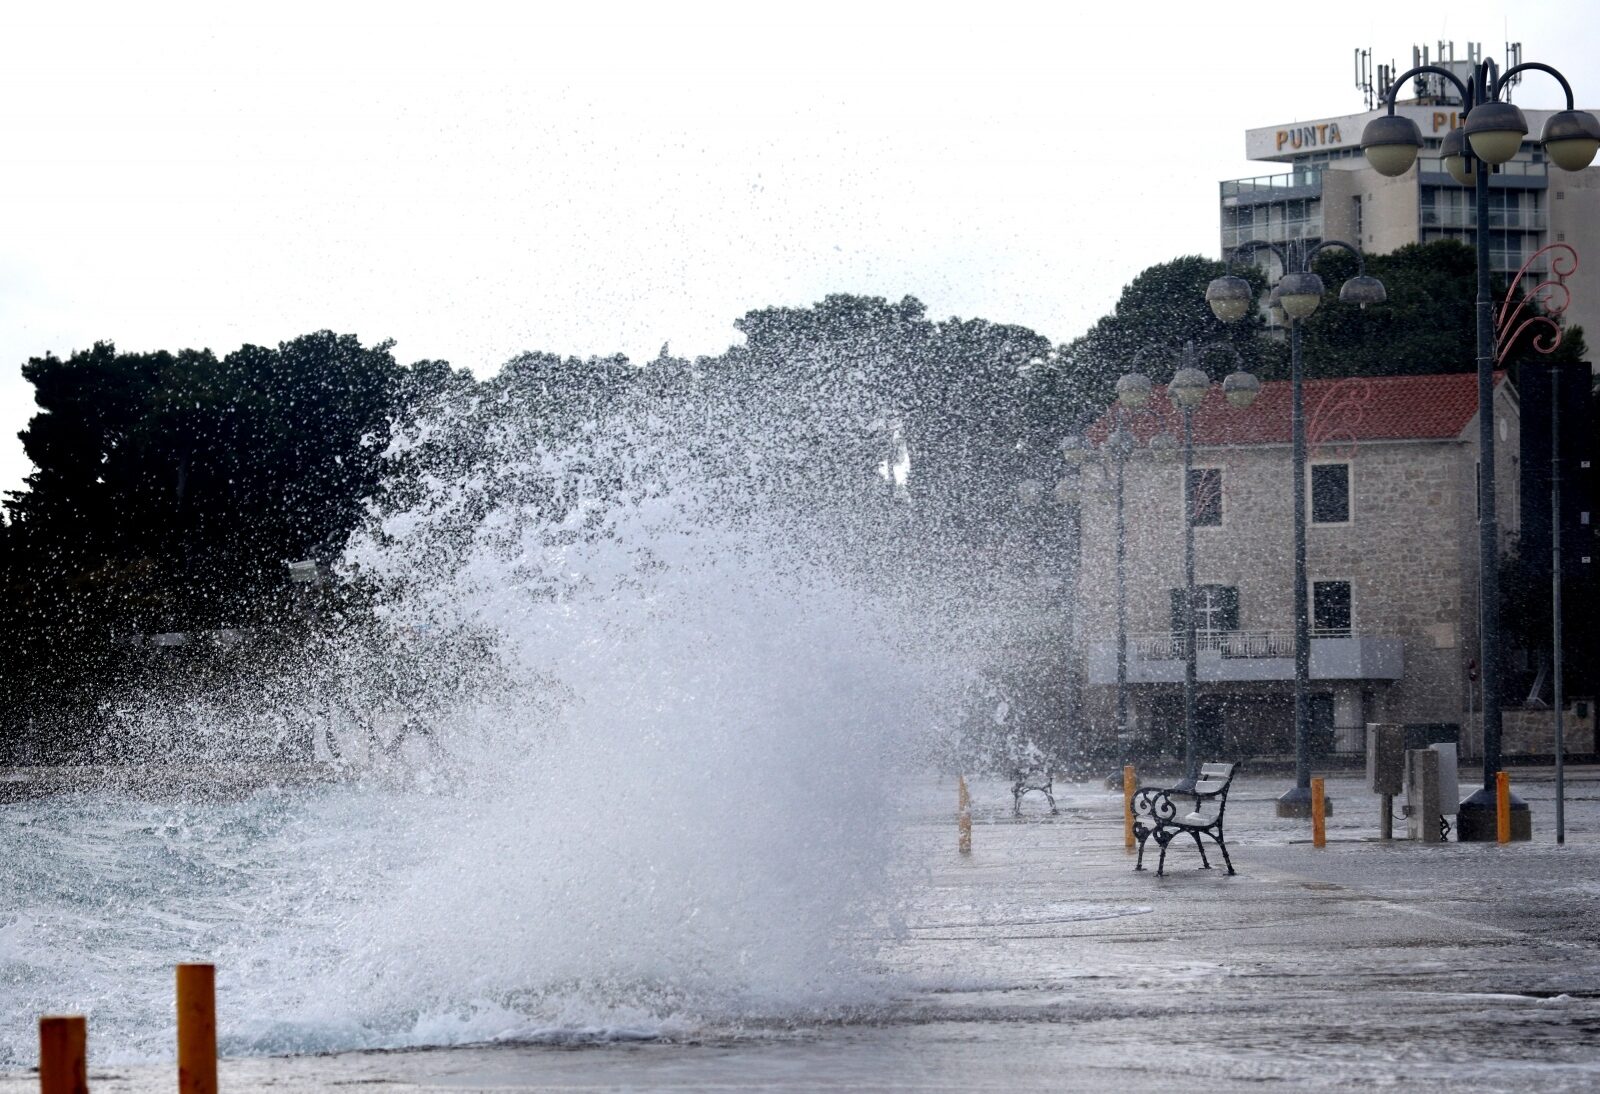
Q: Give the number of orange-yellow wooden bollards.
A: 6